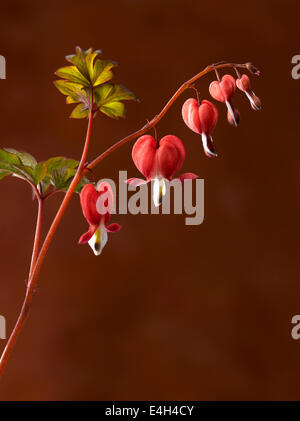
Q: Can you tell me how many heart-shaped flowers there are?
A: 5